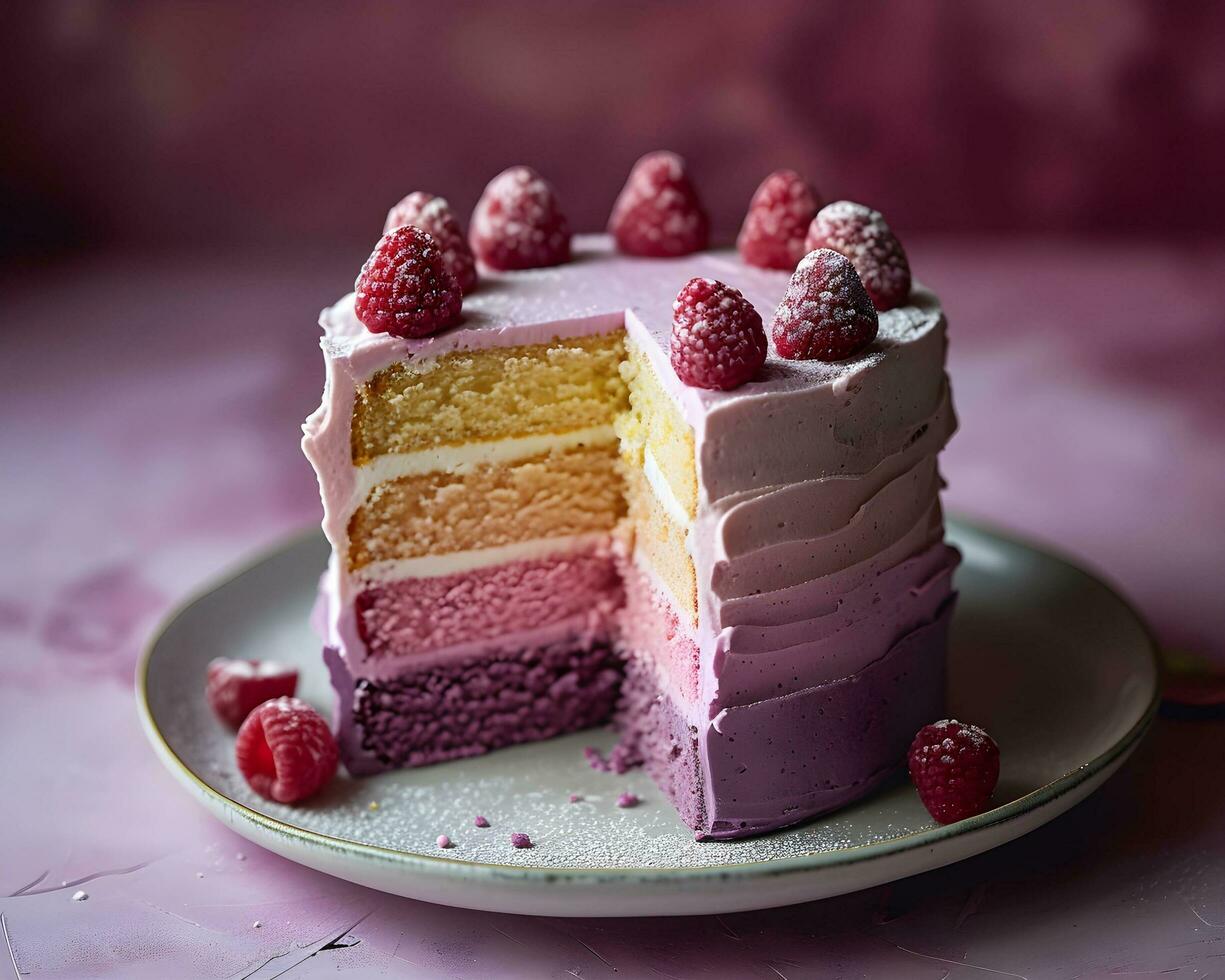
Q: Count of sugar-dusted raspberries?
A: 11